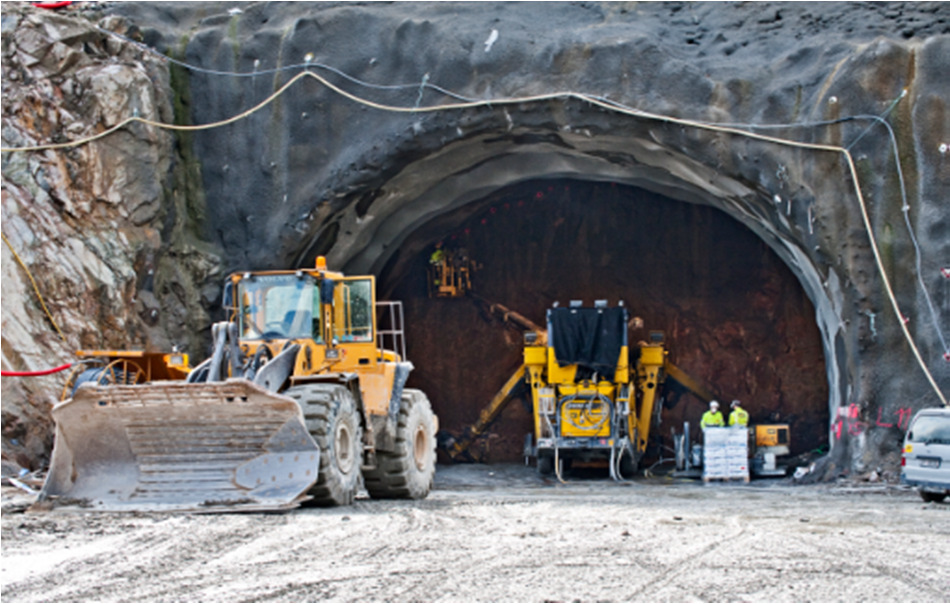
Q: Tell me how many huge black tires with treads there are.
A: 2